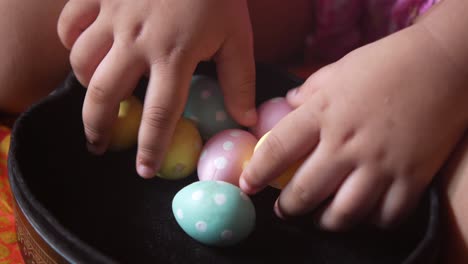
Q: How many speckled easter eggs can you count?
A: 7